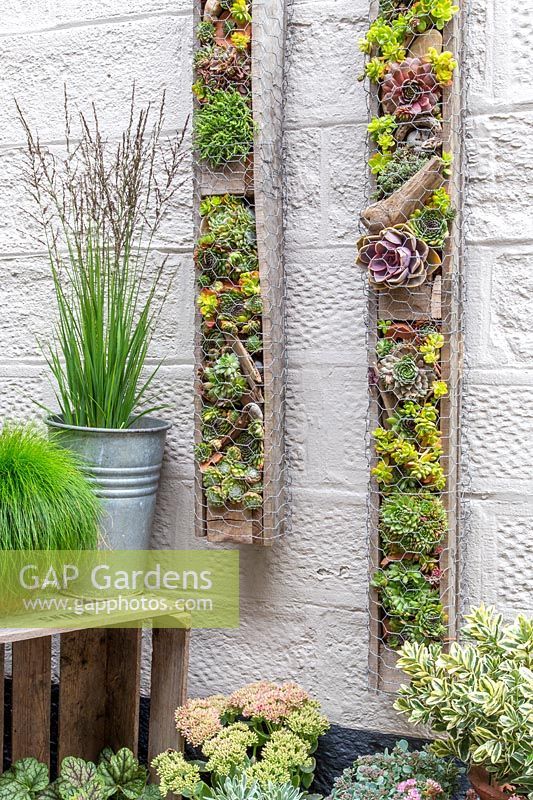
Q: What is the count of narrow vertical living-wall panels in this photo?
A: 2